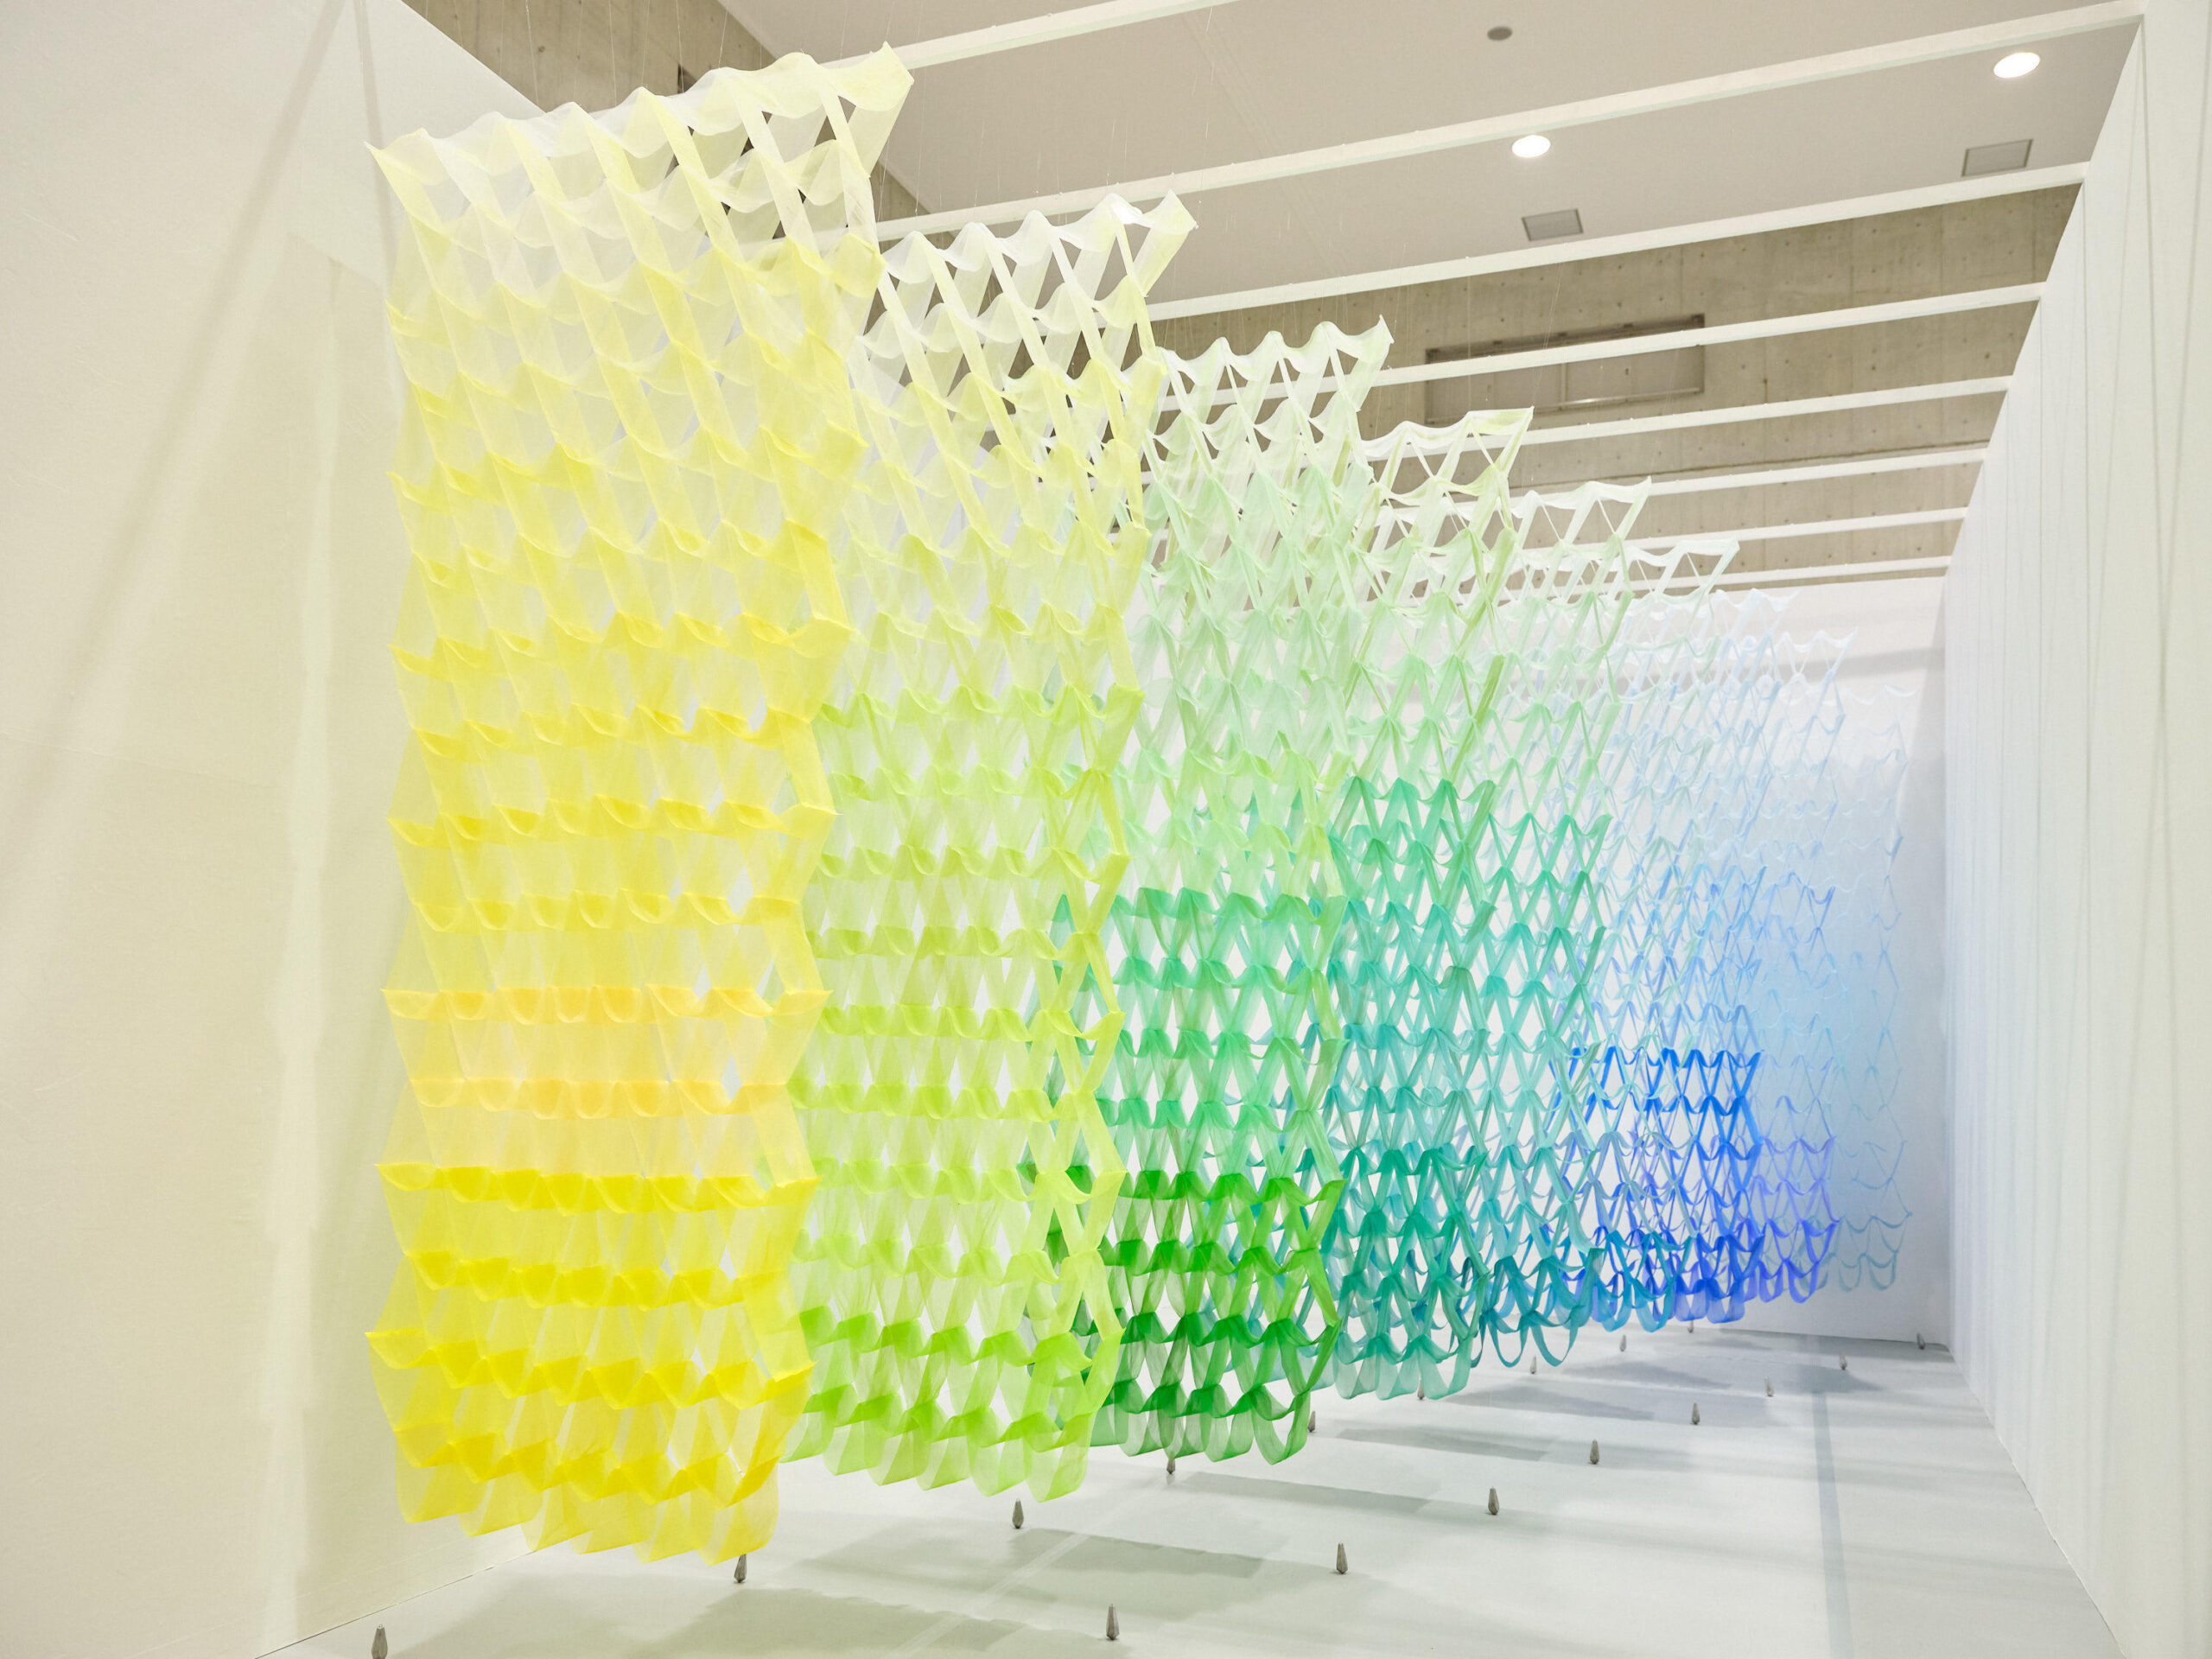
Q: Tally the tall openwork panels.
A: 9